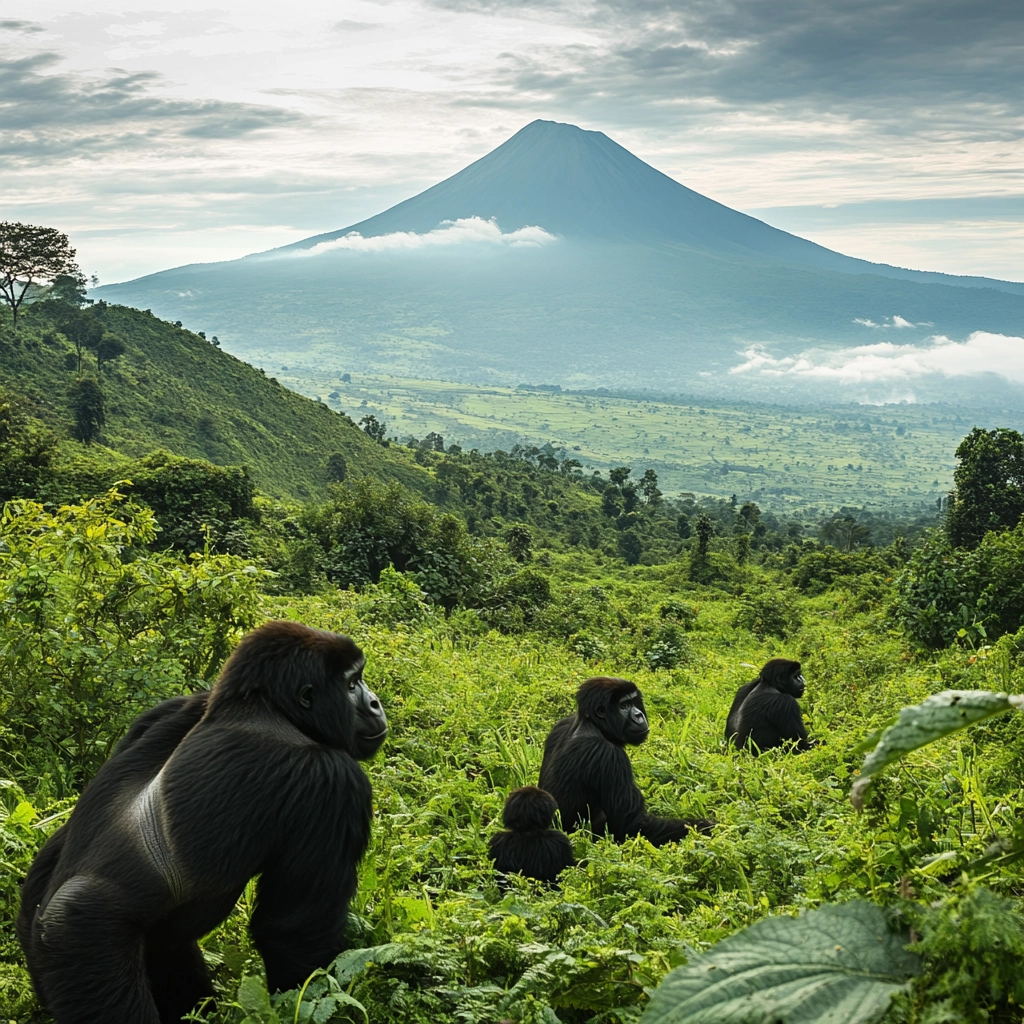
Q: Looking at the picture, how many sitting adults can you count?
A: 2